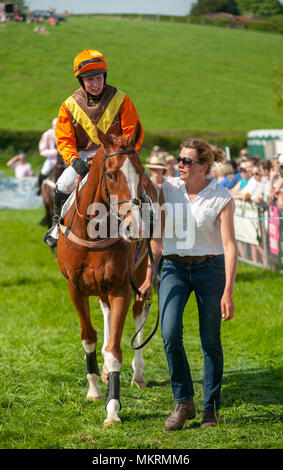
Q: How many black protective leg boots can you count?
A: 2